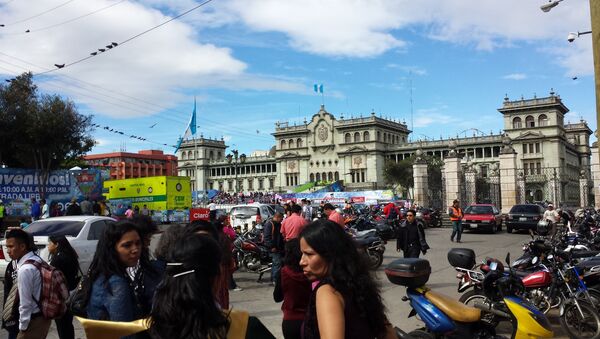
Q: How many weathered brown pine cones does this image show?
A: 0